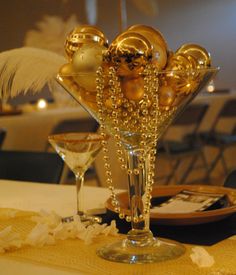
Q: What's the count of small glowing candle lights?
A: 2